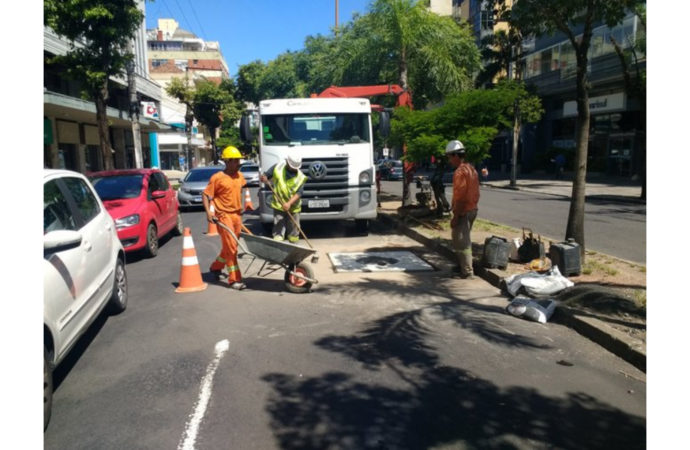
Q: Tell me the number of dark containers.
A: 2